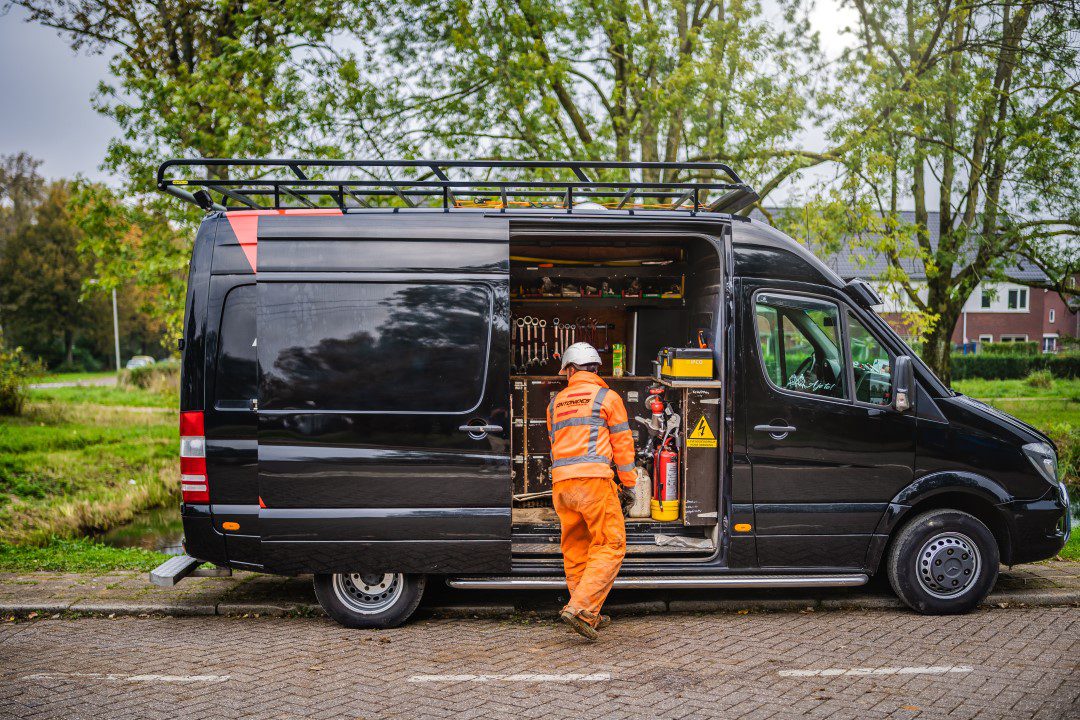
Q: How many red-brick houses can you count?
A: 1